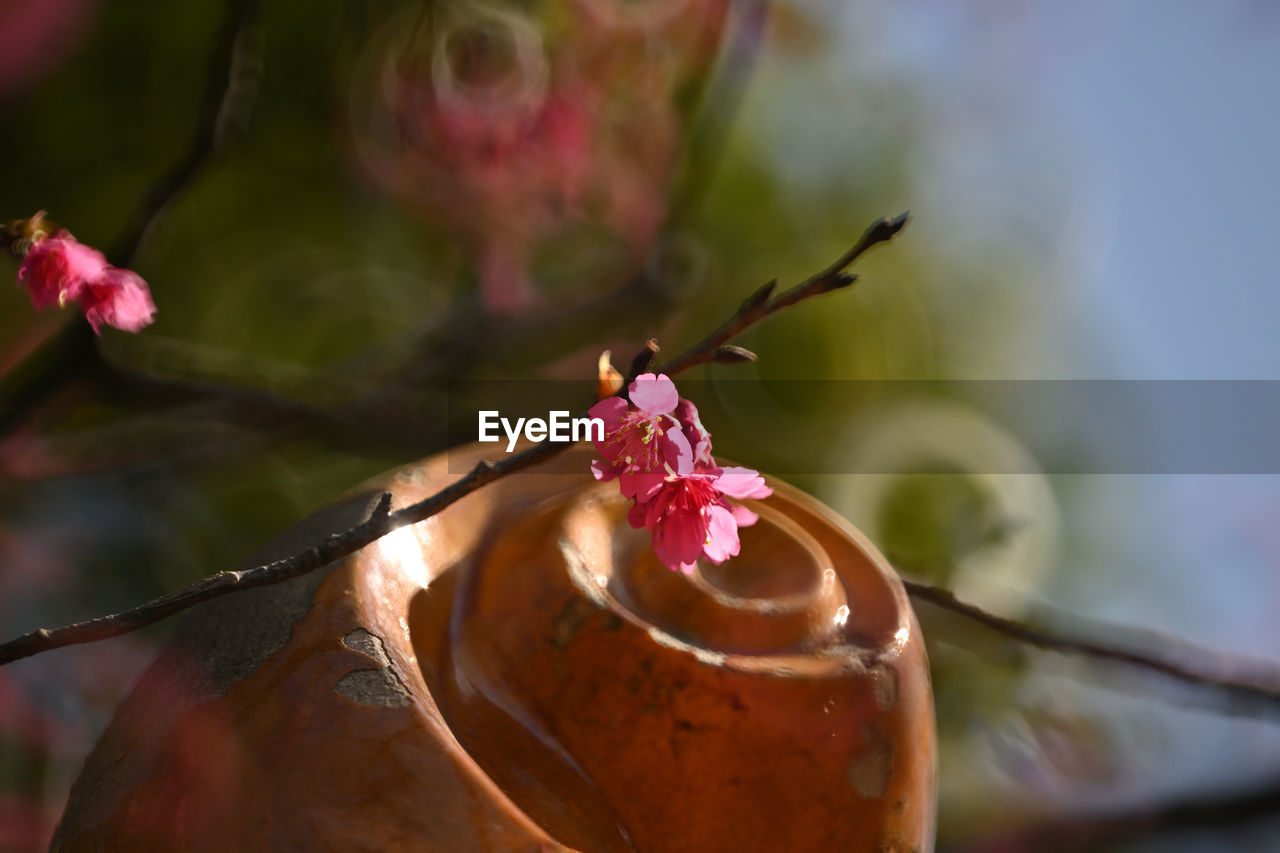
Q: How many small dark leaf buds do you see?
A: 5